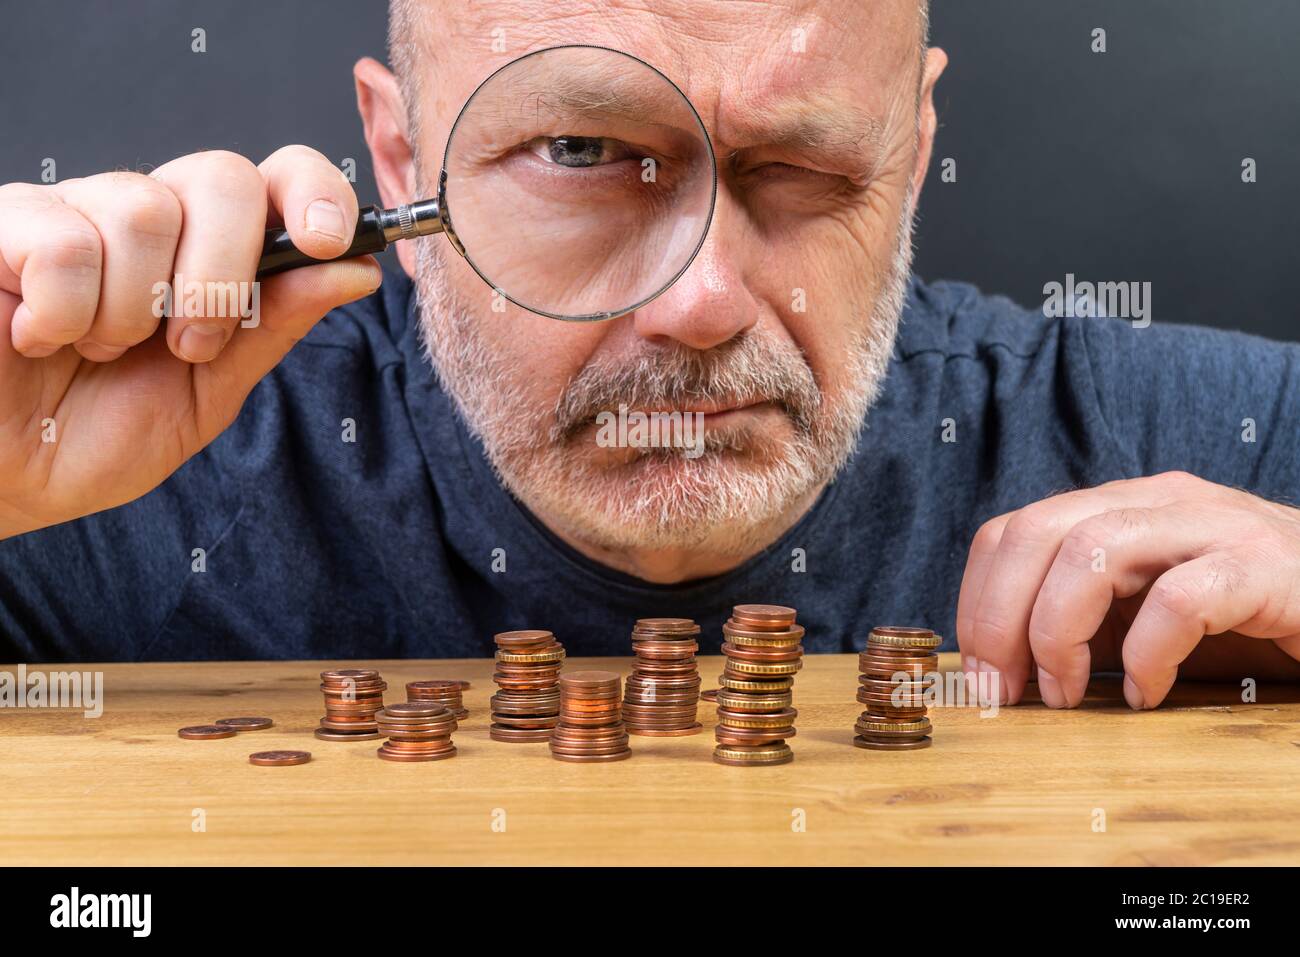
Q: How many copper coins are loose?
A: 3